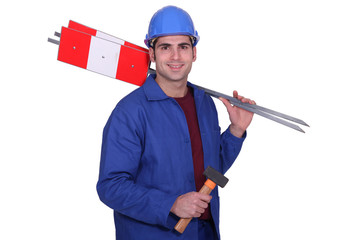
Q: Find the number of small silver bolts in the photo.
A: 3